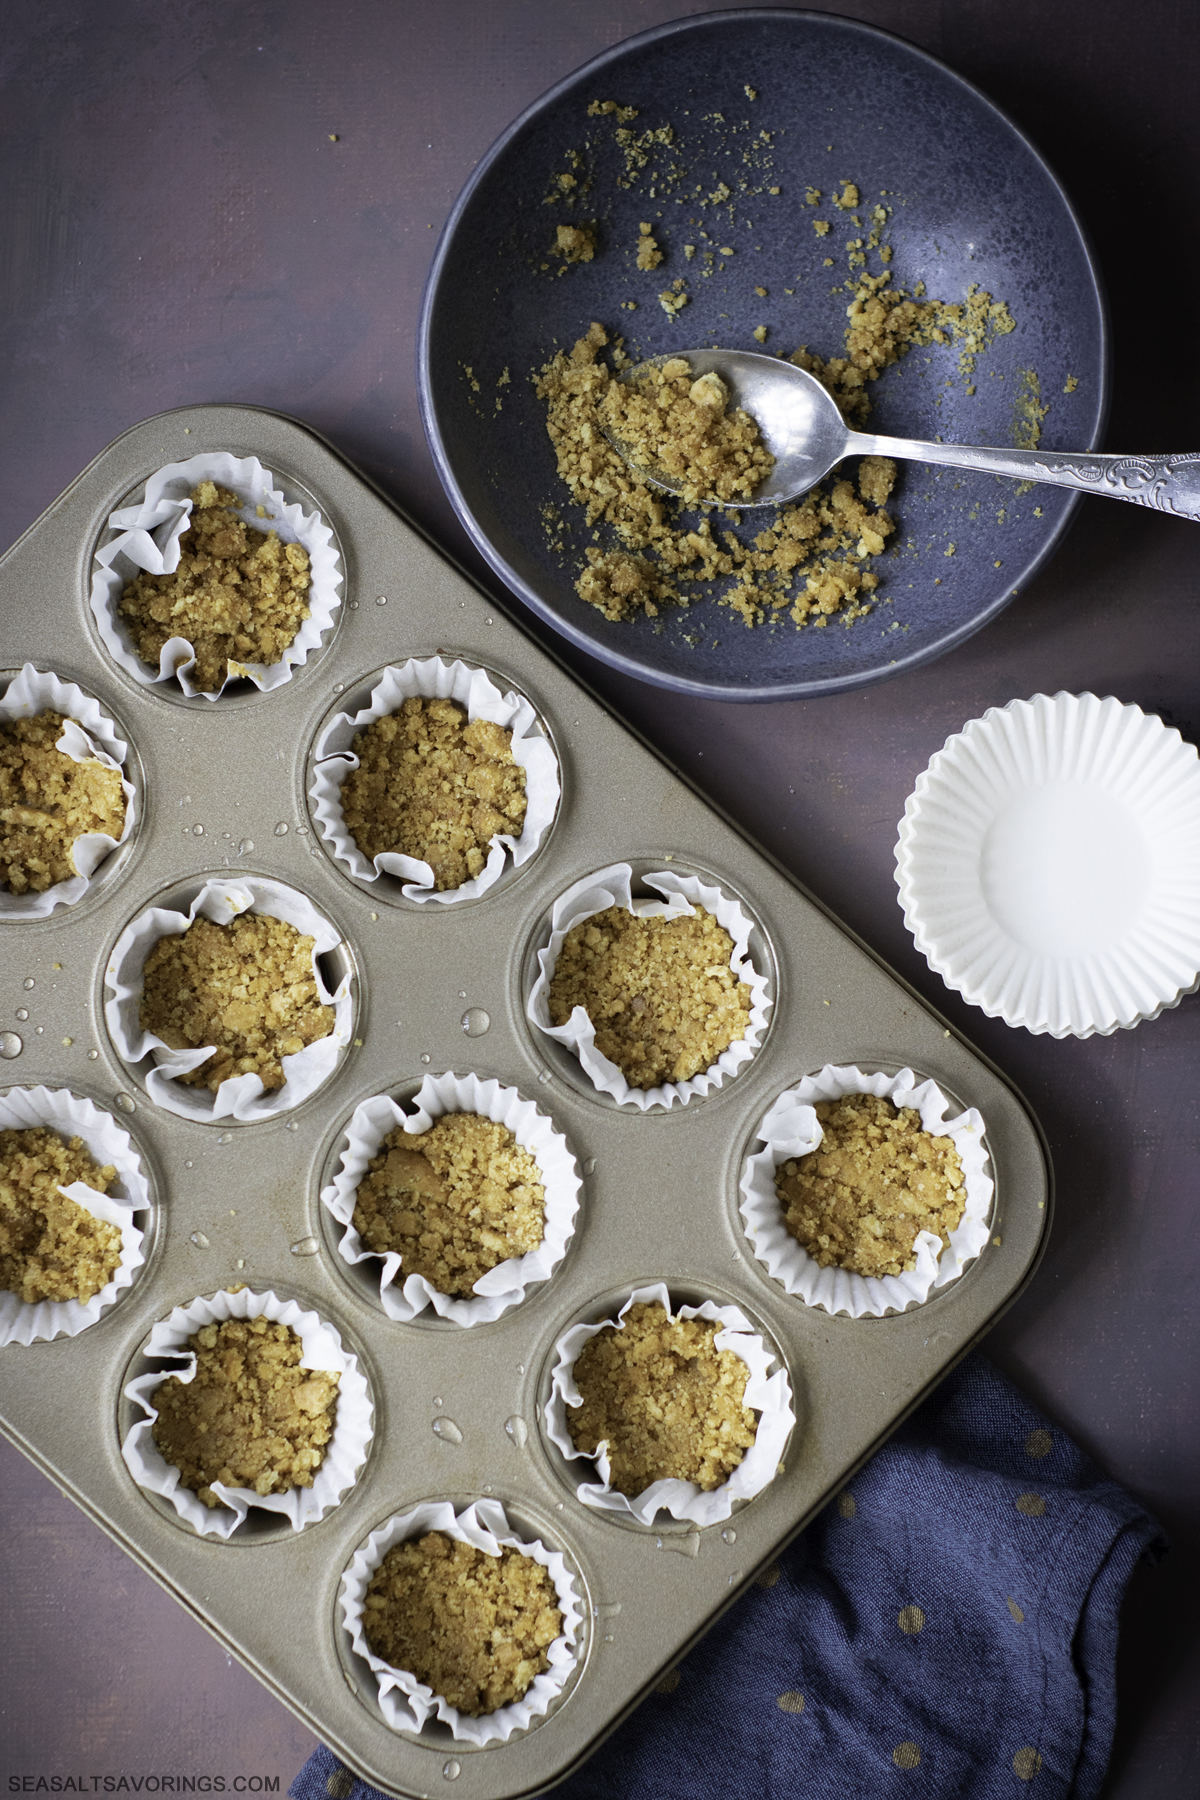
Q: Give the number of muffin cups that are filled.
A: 11